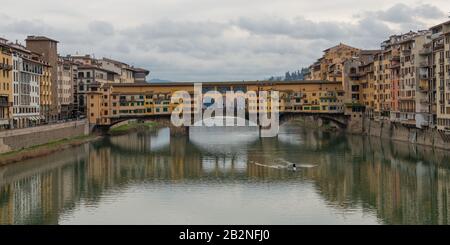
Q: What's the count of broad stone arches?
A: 3